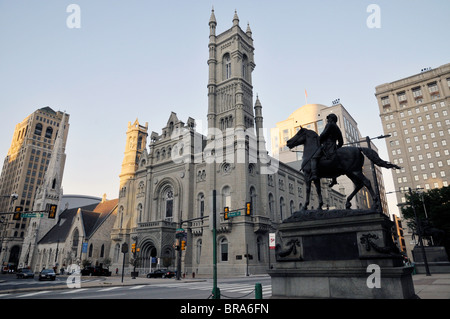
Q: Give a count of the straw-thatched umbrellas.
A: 0